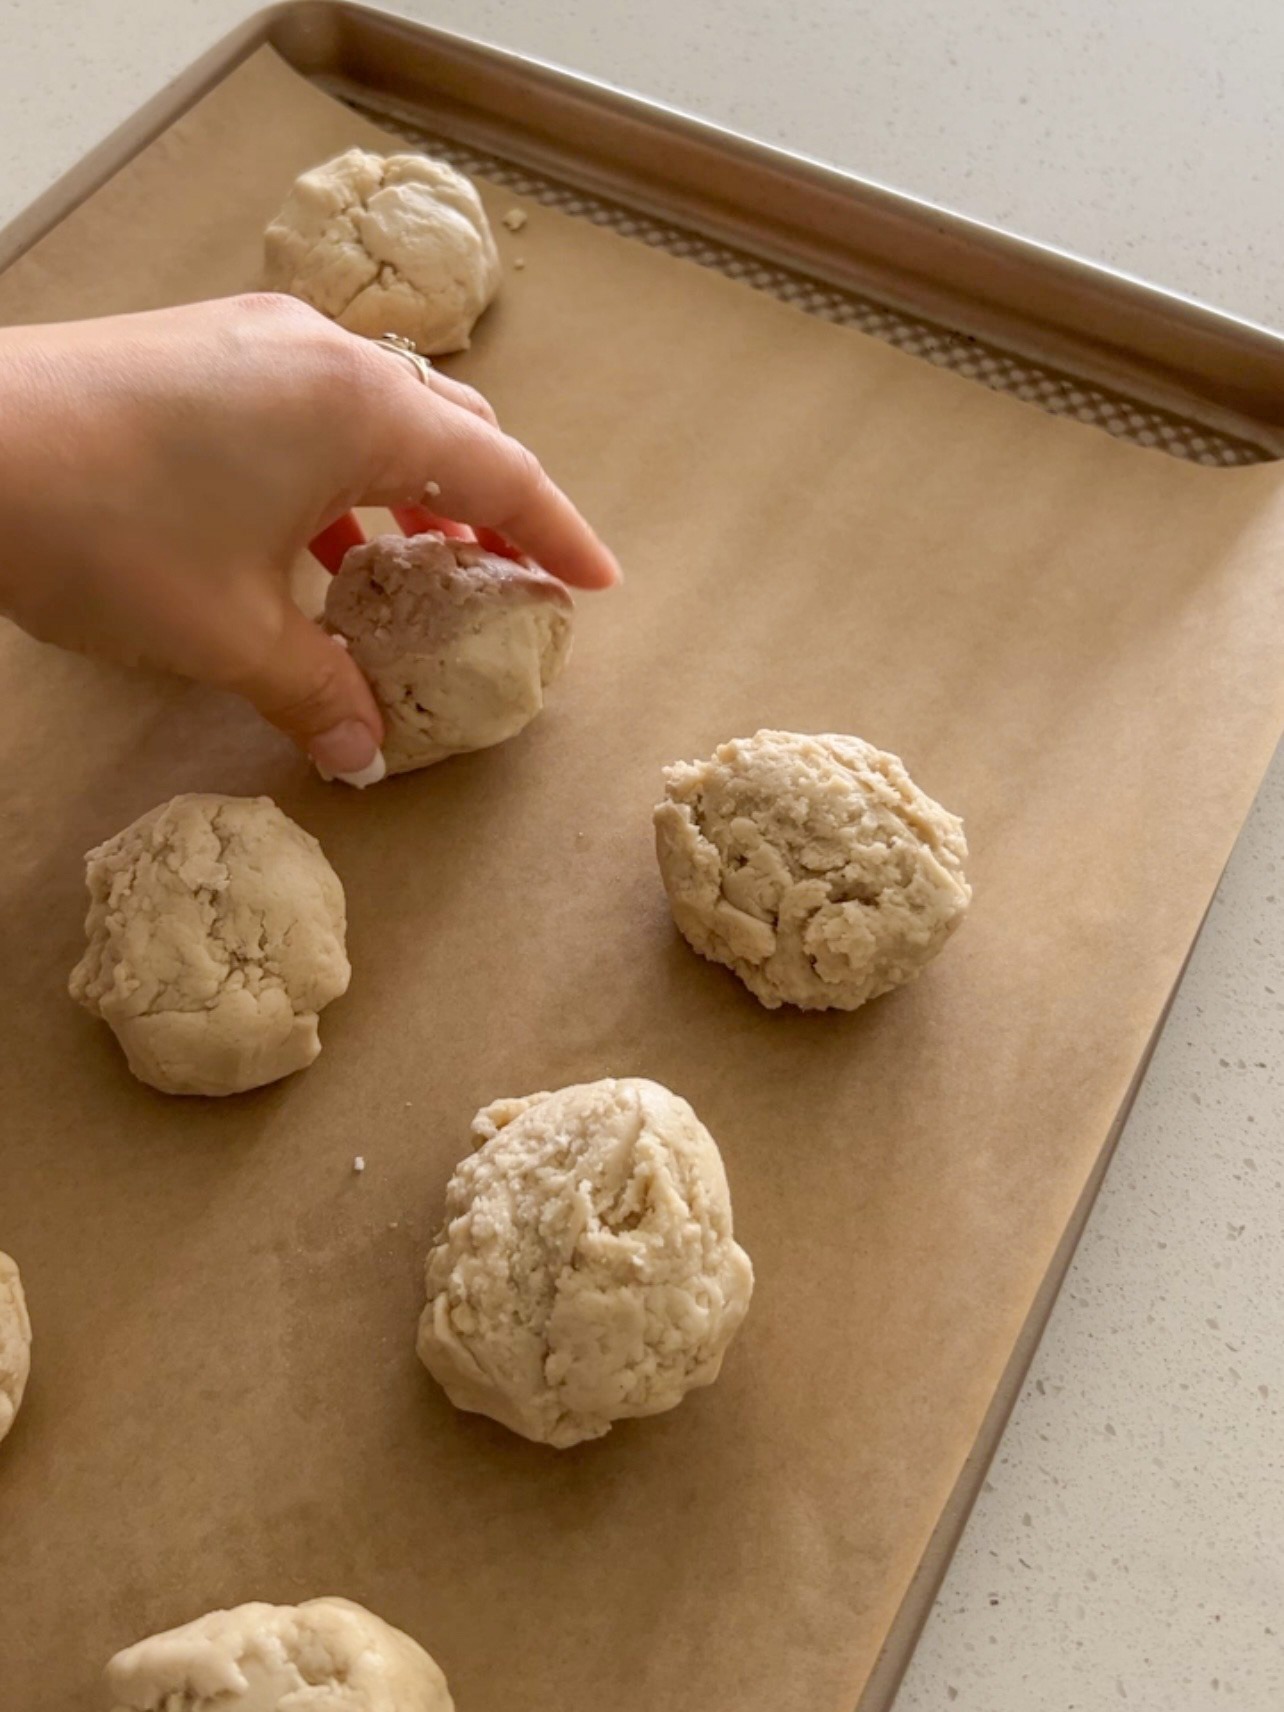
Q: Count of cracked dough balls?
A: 7